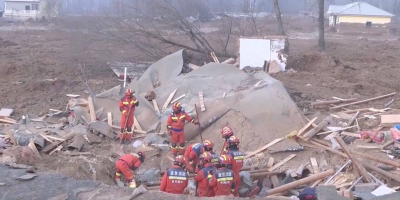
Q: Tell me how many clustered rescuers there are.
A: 7